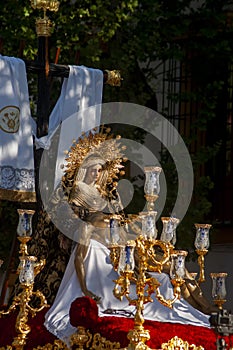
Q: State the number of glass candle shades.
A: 10